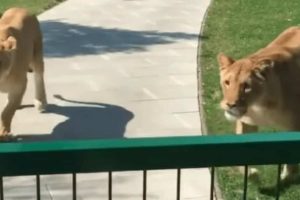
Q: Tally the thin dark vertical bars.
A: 9